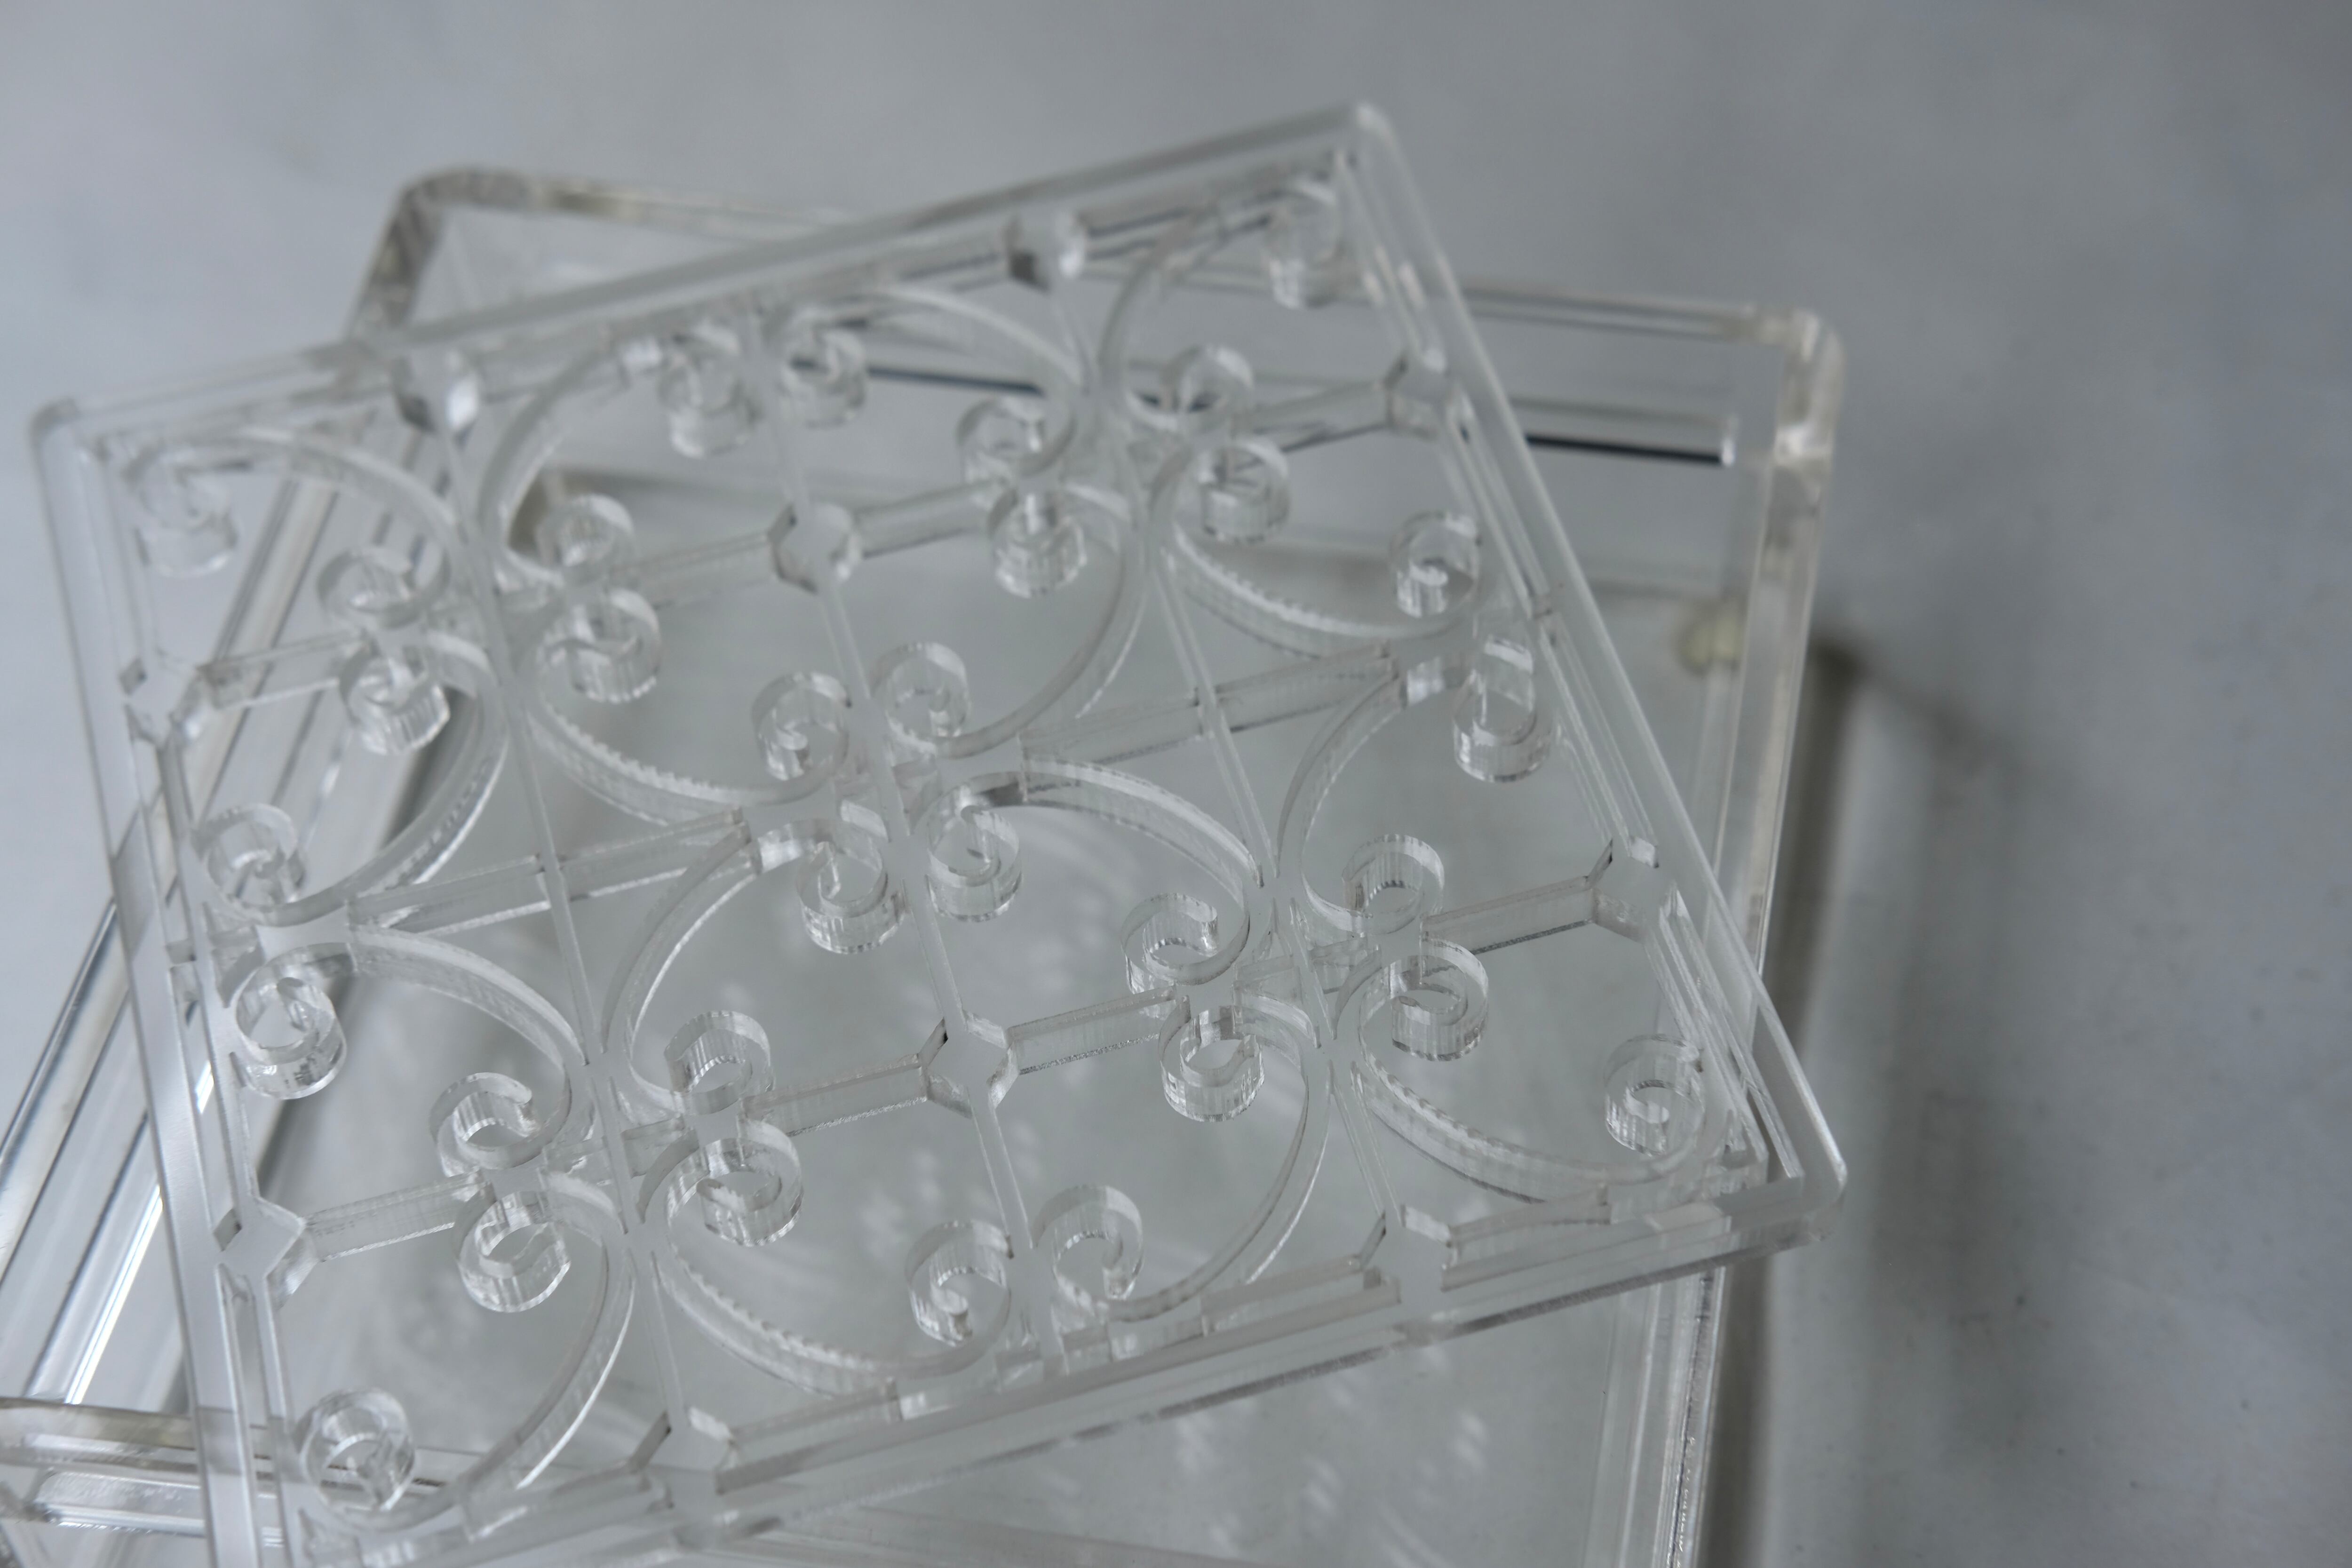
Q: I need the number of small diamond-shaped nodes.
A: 10